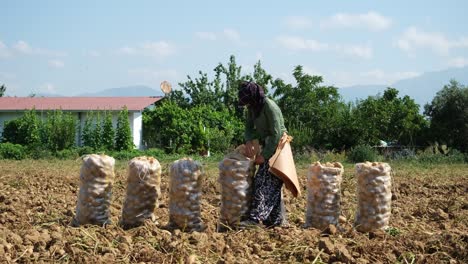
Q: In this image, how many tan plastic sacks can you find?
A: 6